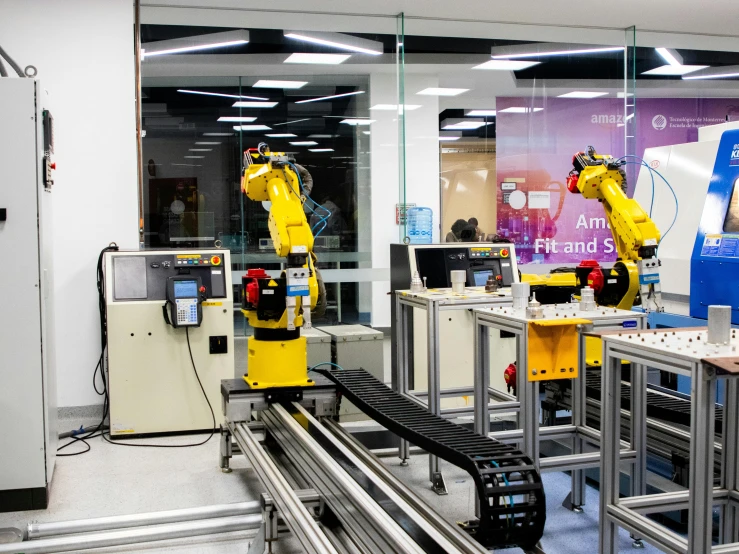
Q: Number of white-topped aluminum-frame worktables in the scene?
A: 3